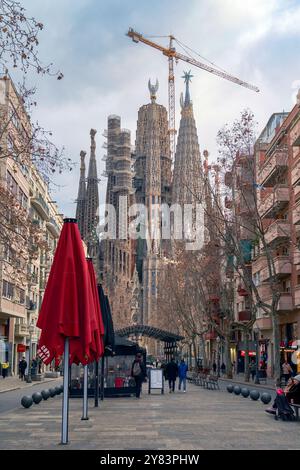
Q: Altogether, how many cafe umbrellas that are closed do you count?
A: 4